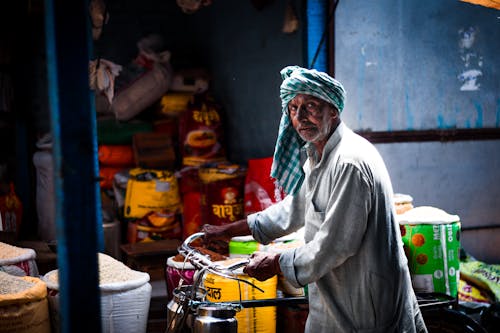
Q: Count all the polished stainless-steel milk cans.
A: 2